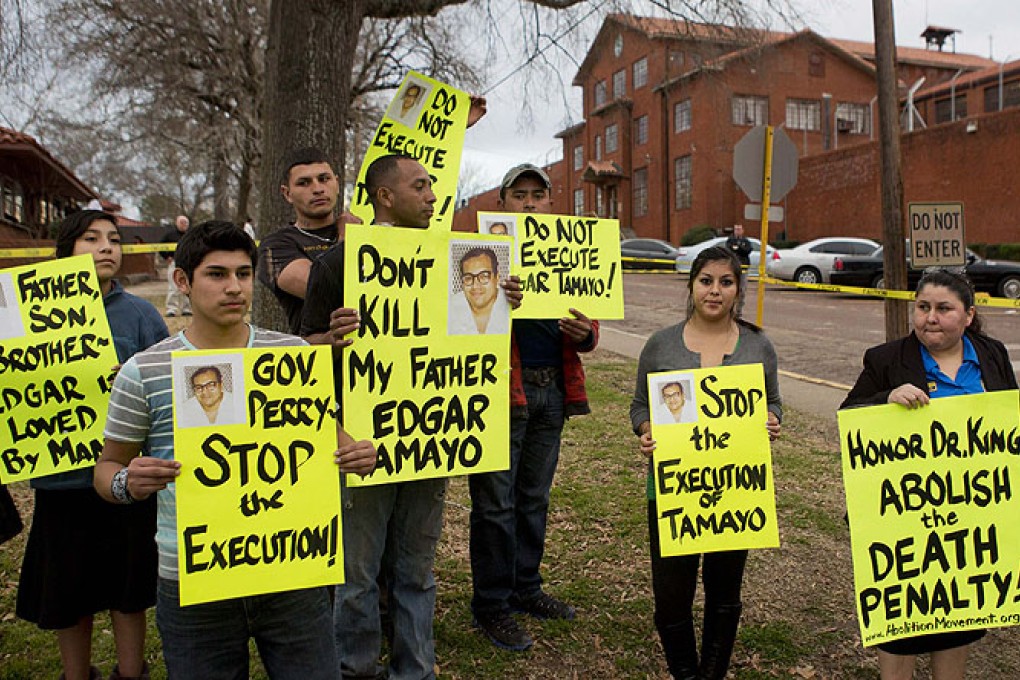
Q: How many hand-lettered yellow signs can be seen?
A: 7